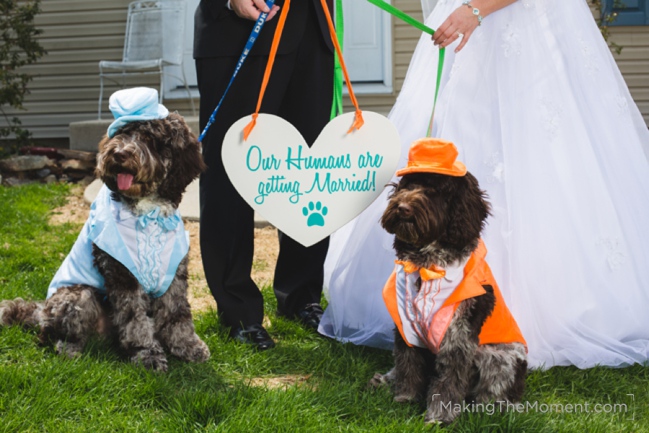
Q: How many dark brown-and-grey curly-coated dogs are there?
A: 2